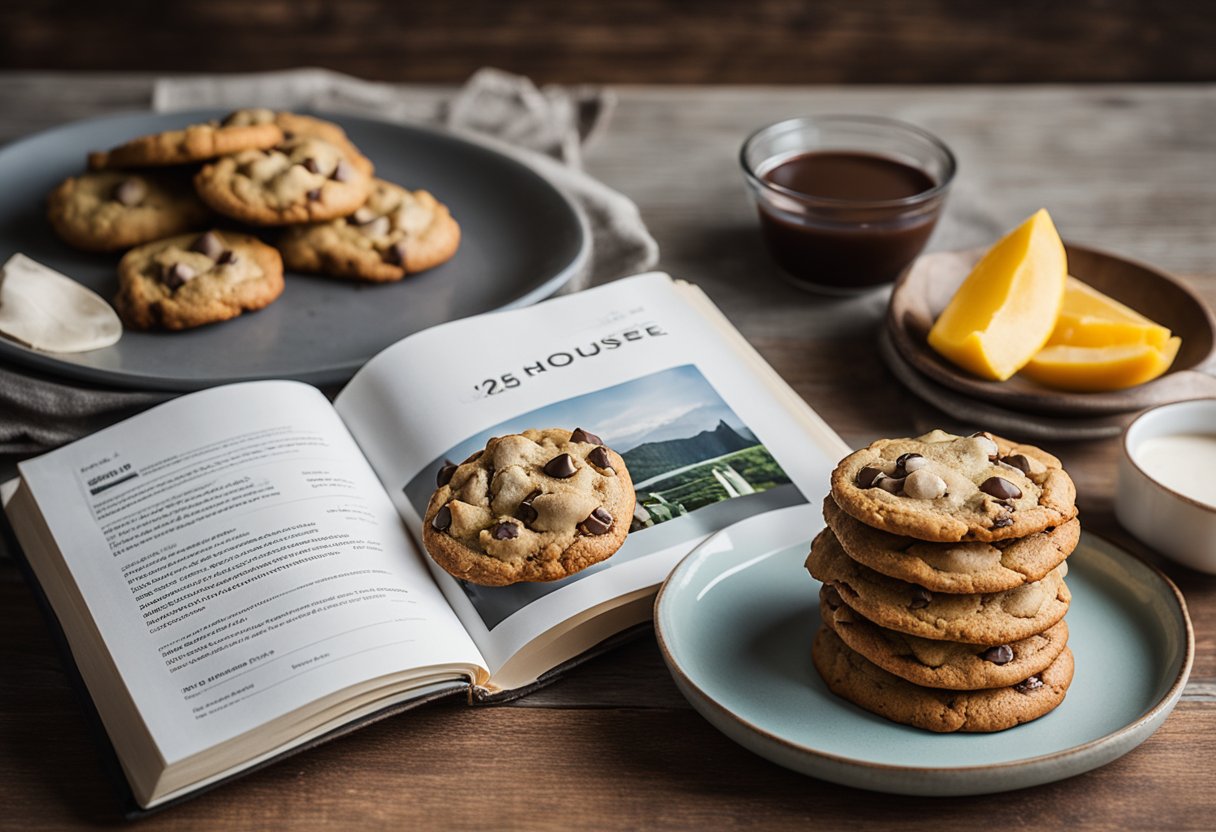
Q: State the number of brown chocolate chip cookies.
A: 12